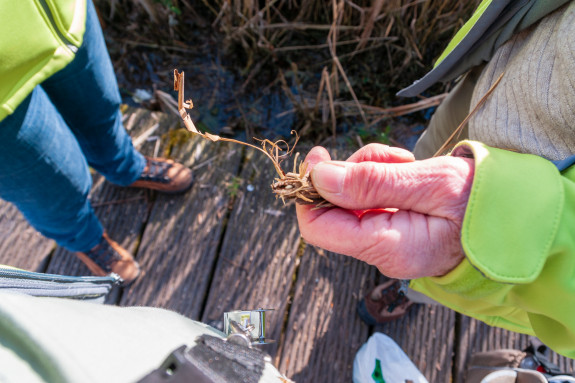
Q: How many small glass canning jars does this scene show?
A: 0